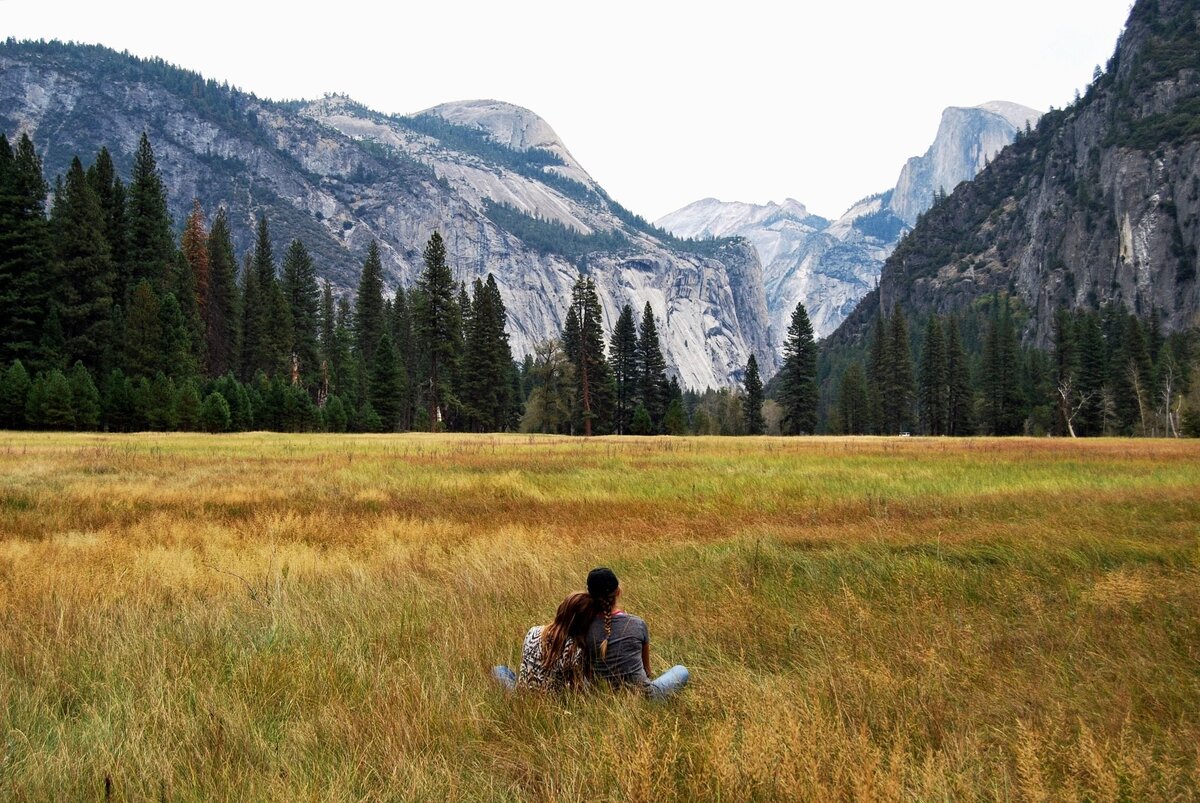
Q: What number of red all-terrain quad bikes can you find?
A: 0